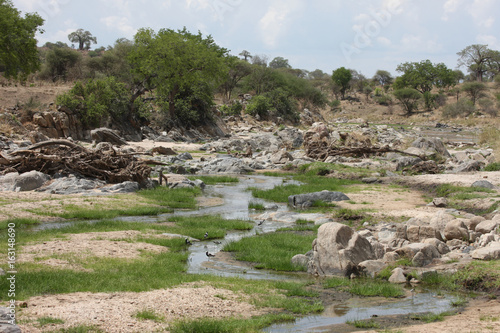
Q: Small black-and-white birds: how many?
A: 5